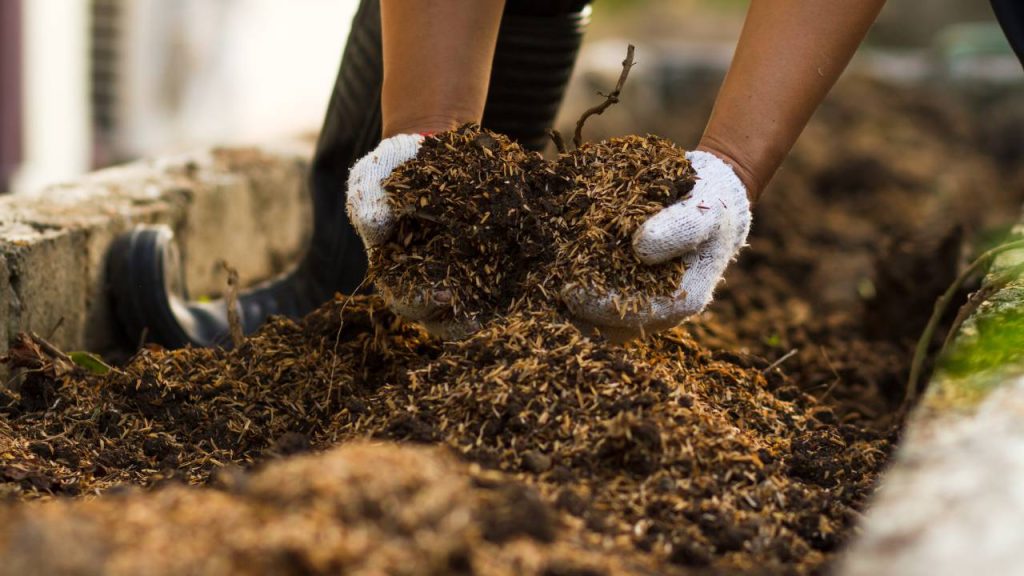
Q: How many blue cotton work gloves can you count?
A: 0